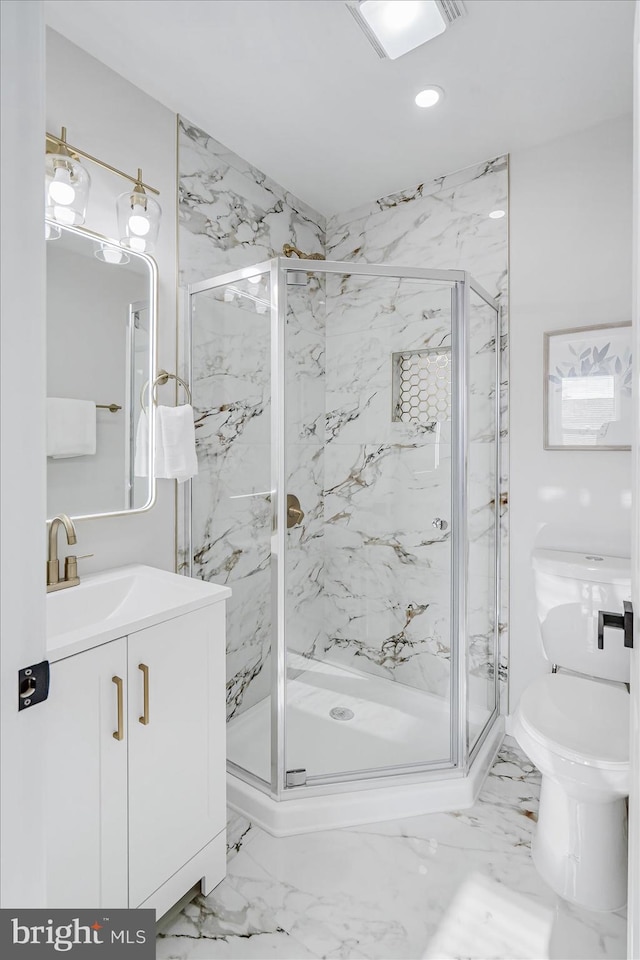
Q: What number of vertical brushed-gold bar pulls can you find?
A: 2